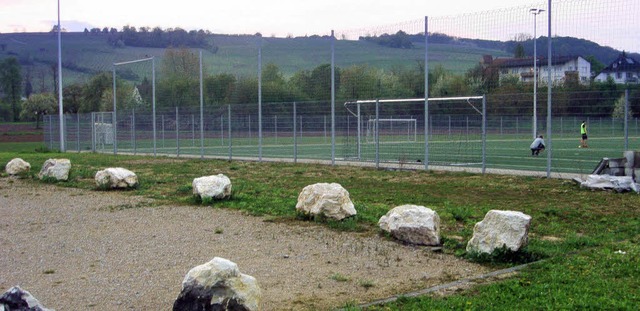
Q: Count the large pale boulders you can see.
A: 9